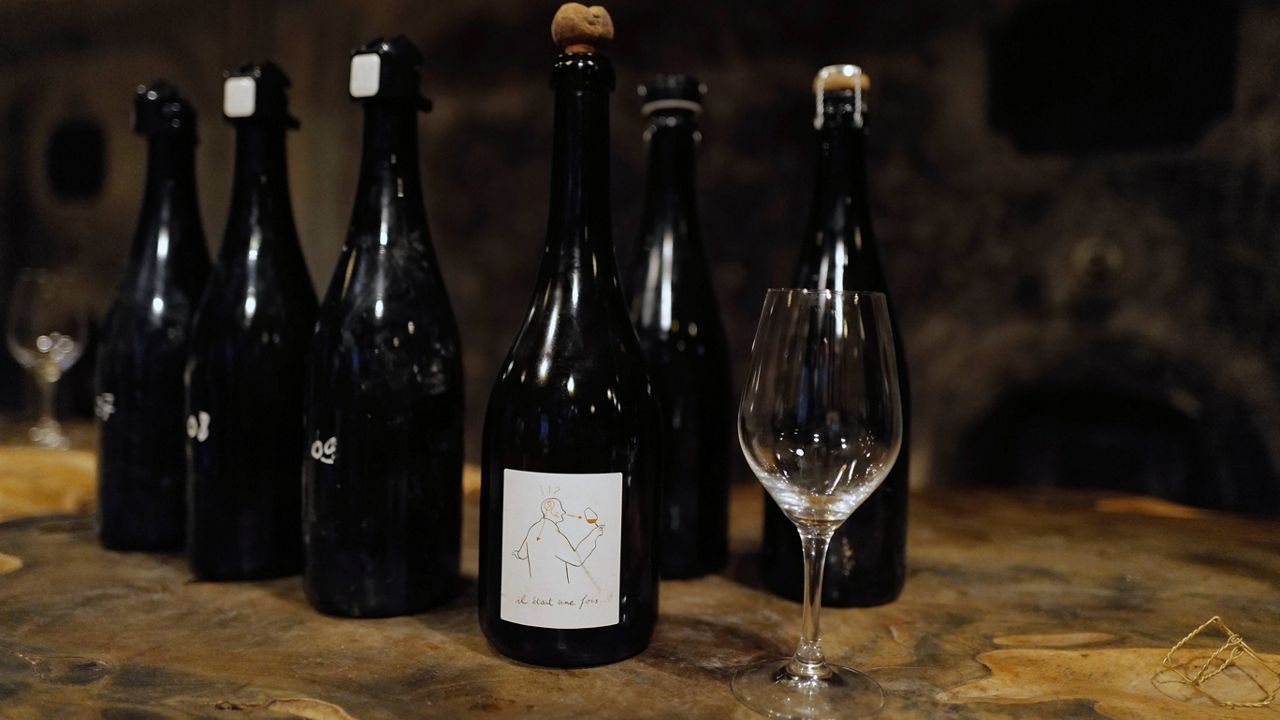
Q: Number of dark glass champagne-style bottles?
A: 6